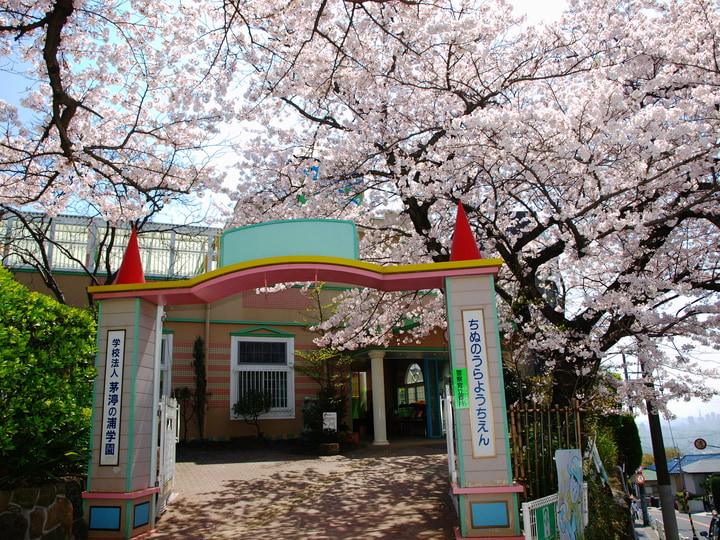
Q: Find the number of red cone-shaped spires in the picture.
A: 2